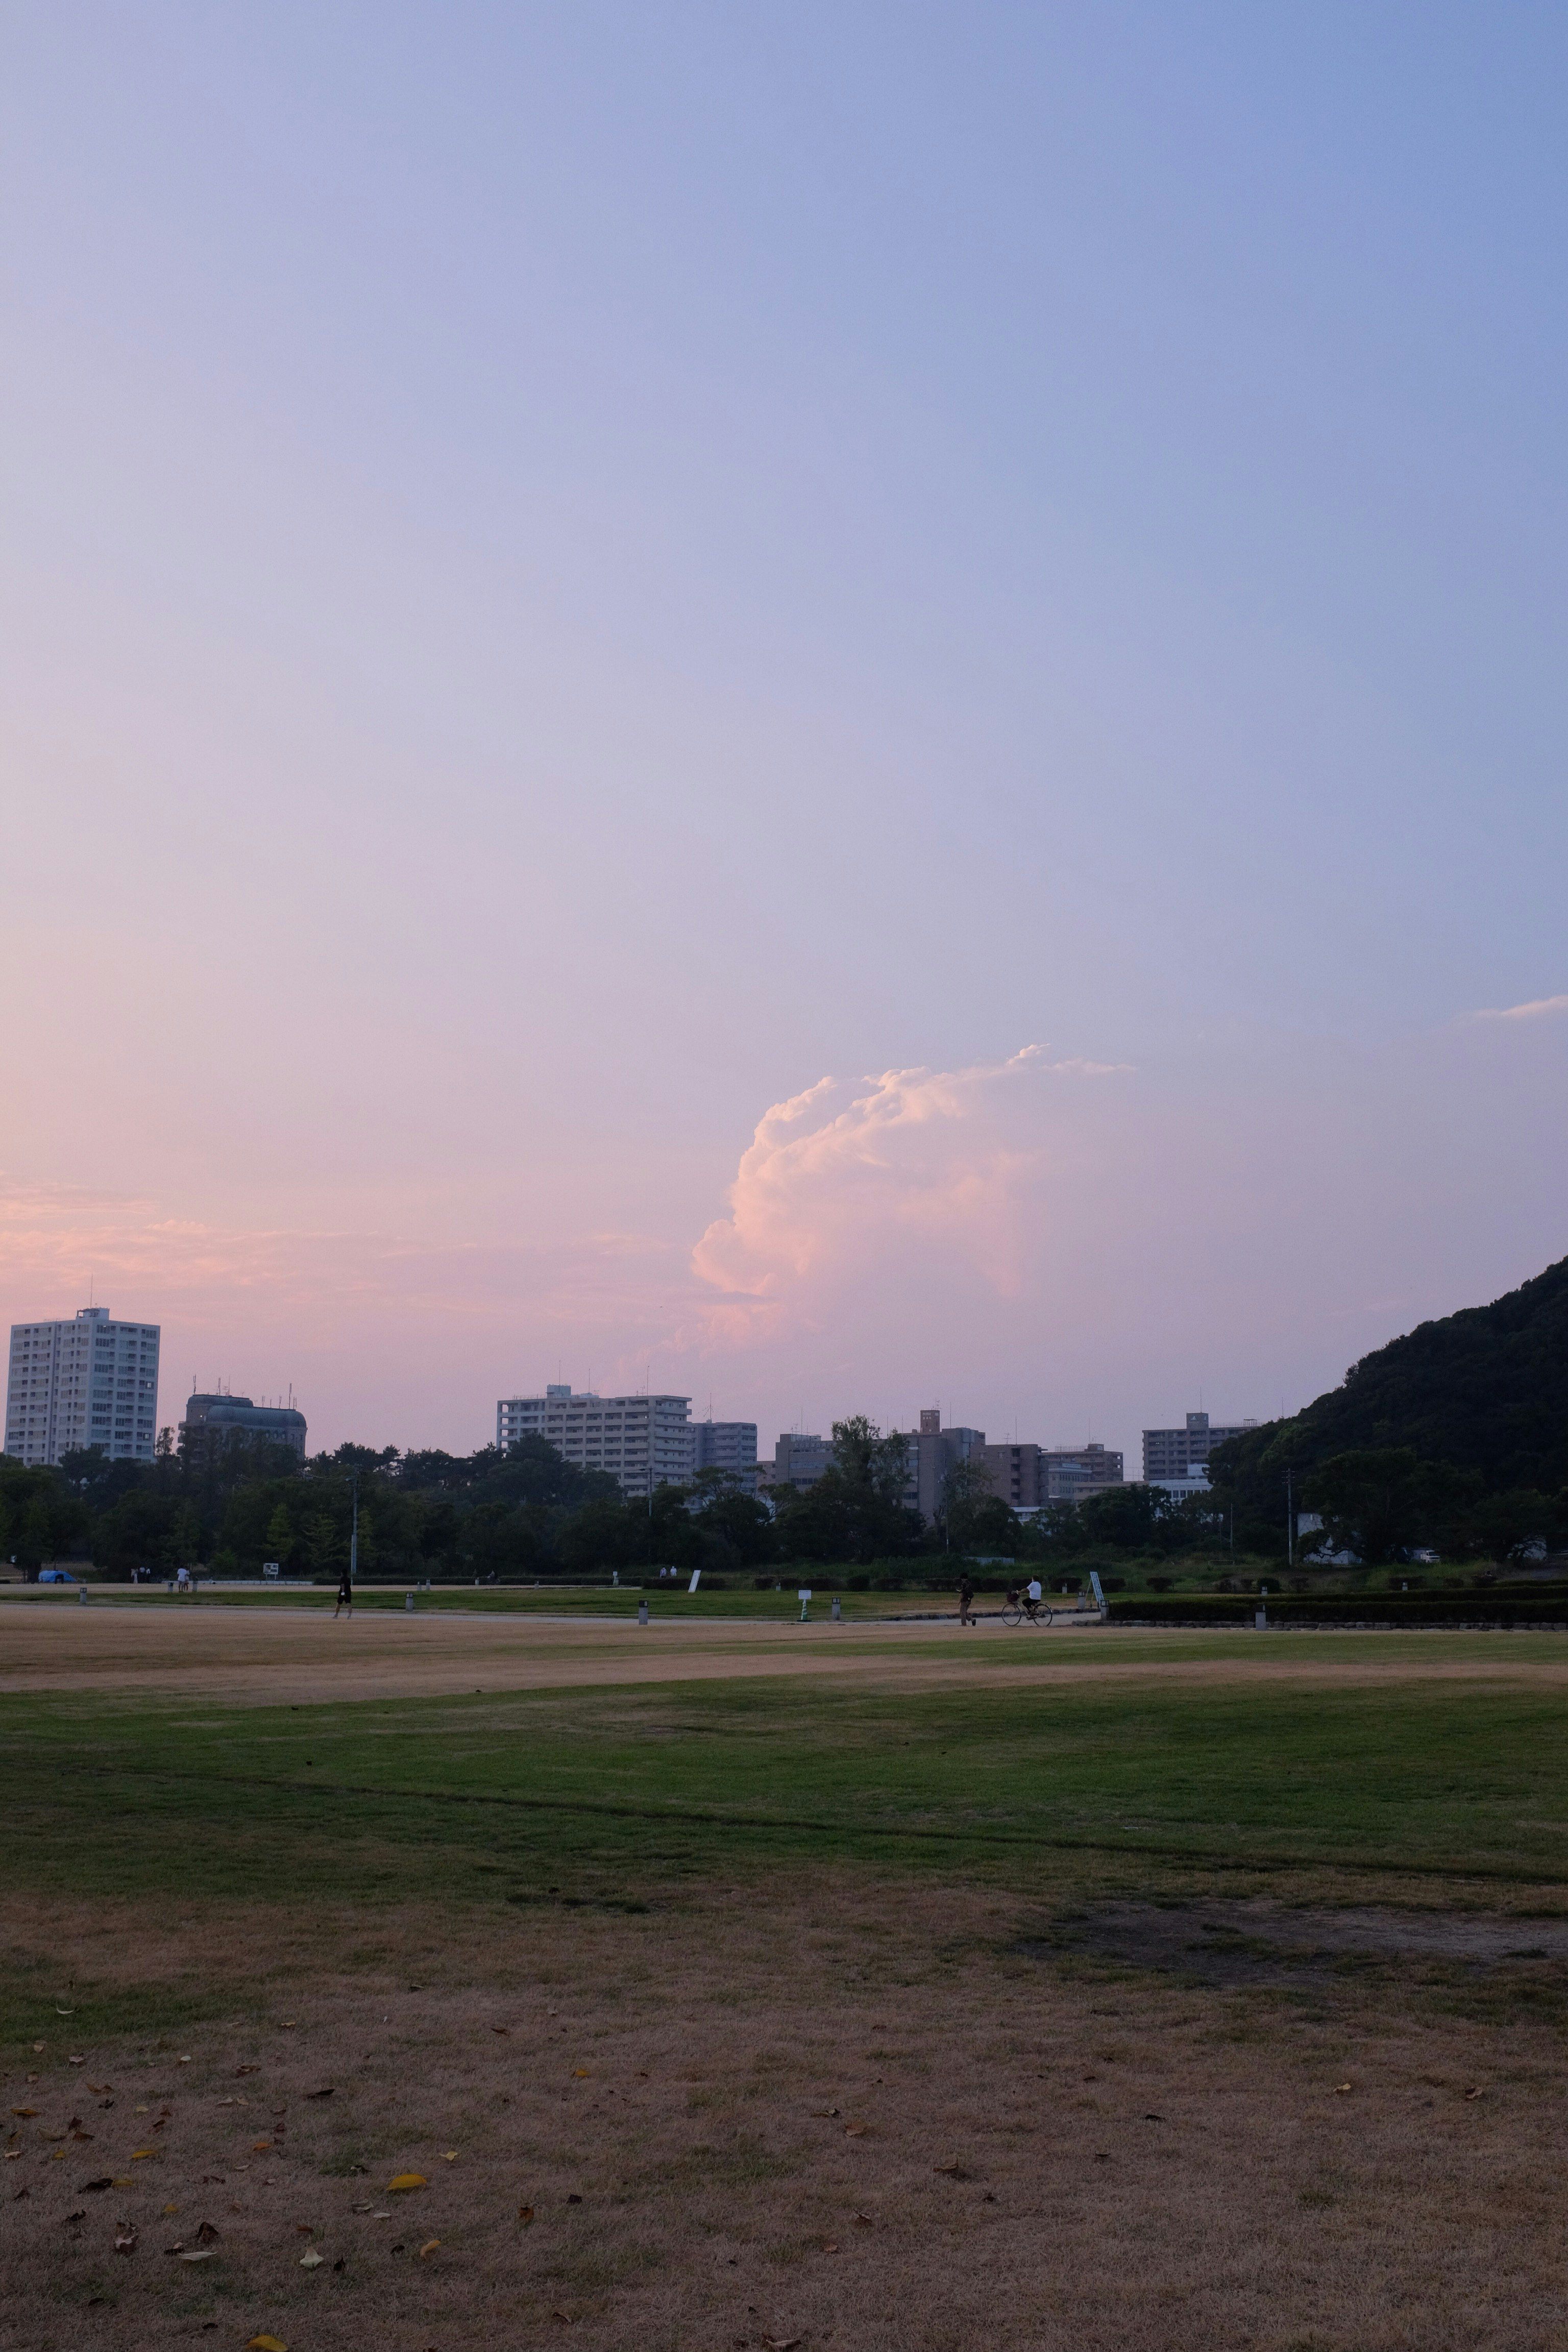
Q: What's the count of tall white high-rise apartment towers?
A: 1